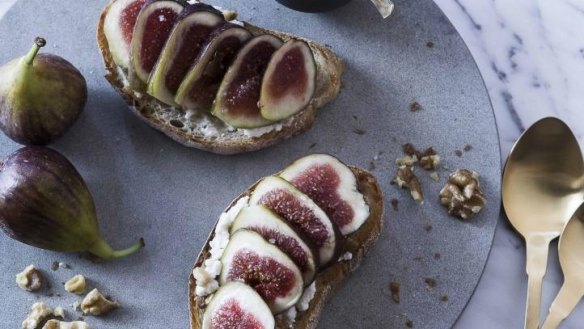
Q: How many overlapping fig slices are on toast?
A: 11